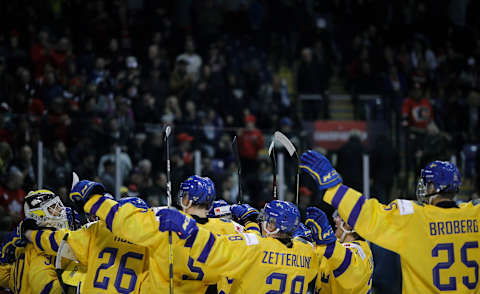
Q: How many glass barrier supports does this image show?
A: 6